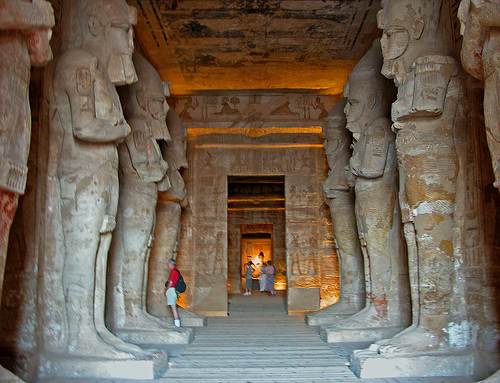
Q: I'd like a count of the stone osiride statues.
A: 8